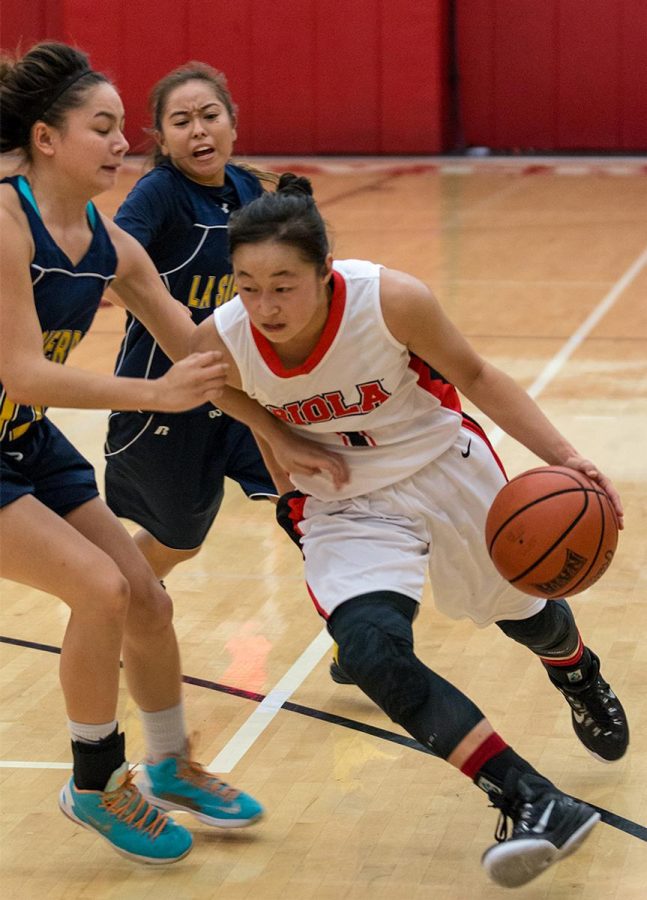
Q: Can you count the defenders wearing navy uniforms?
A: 2